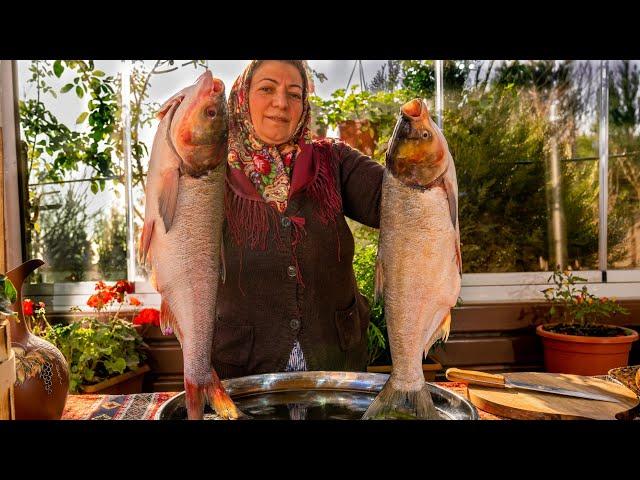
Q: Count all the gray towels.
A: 0